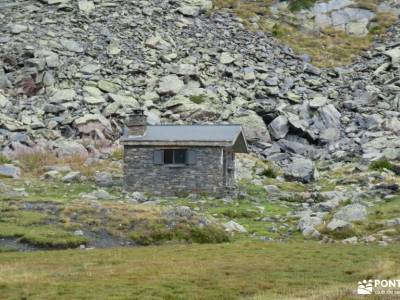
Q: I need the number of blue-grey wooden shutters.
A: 2